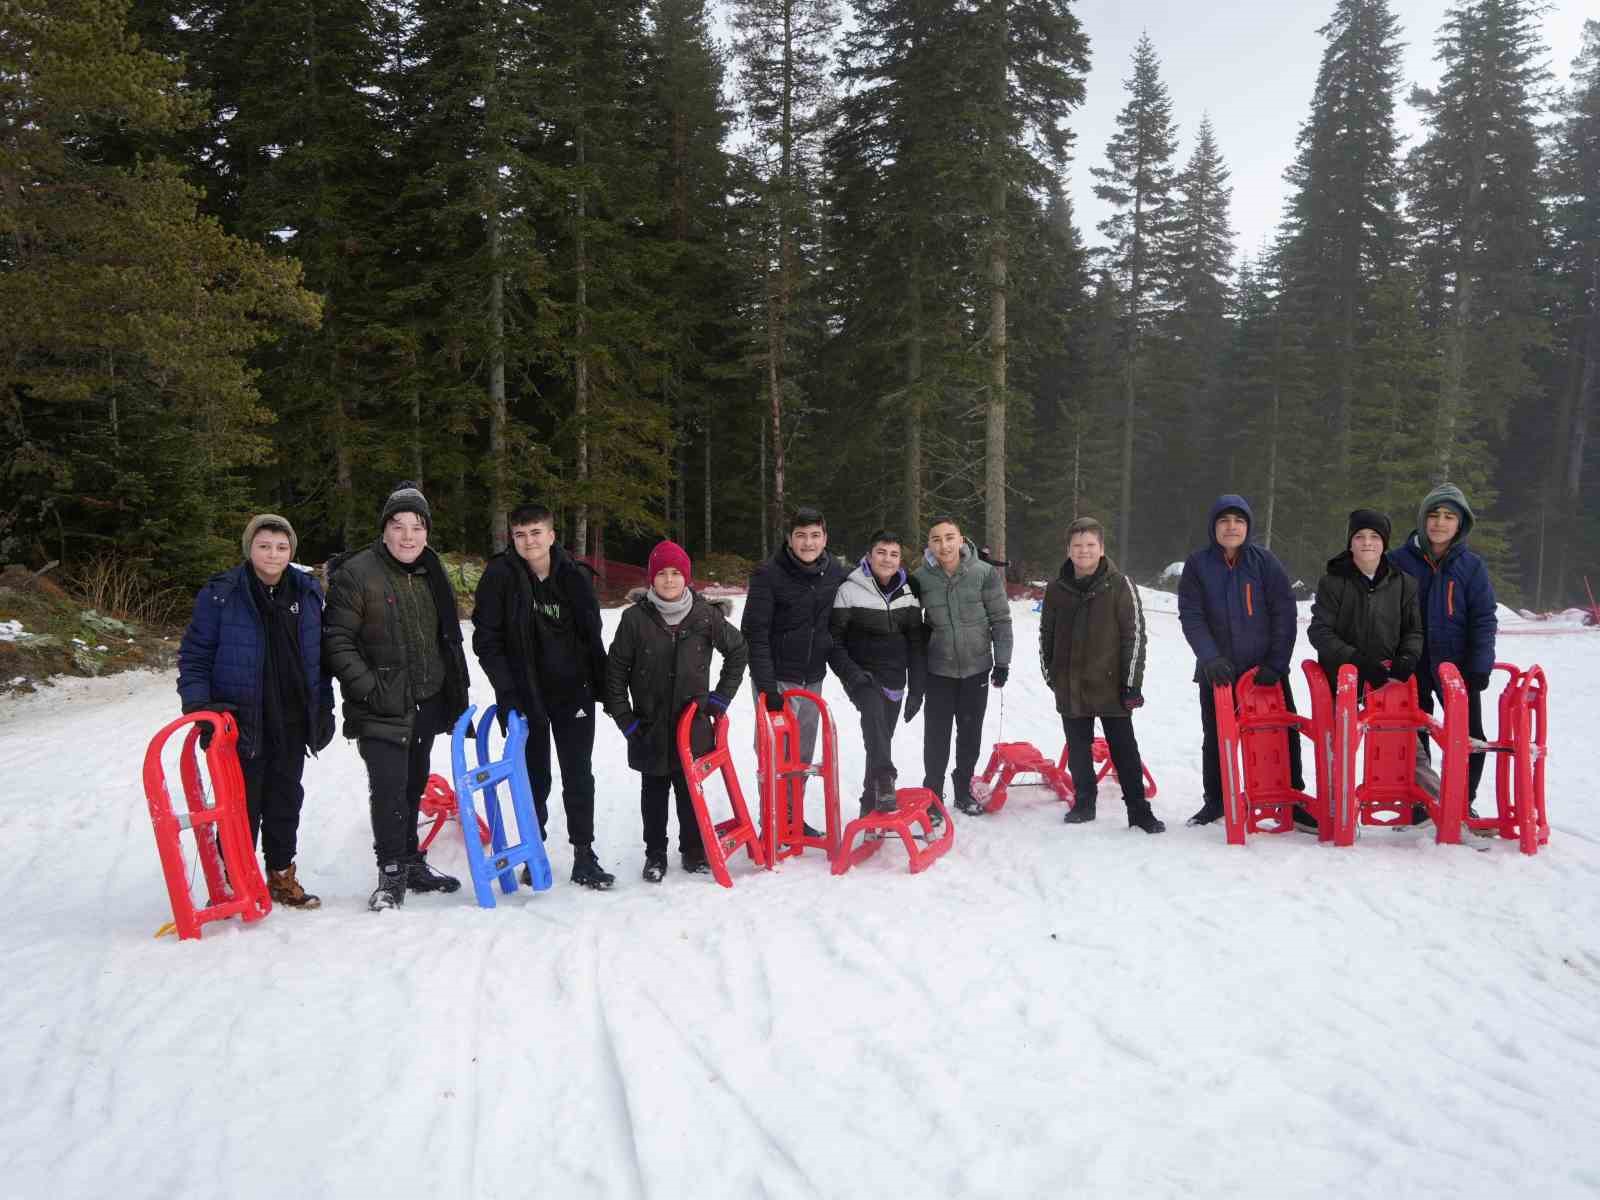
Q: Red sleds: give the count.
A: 10